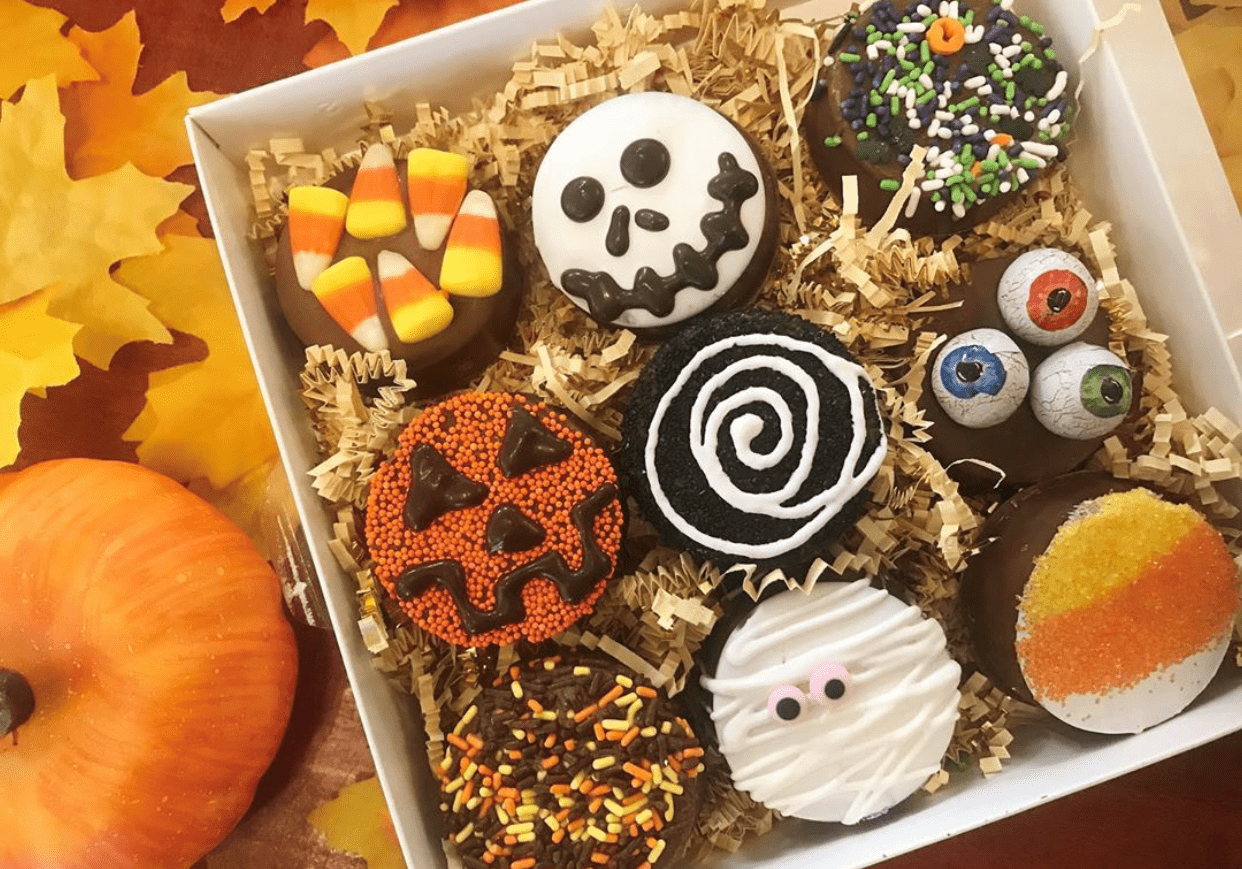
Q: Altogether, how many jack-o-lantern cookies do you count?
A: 1